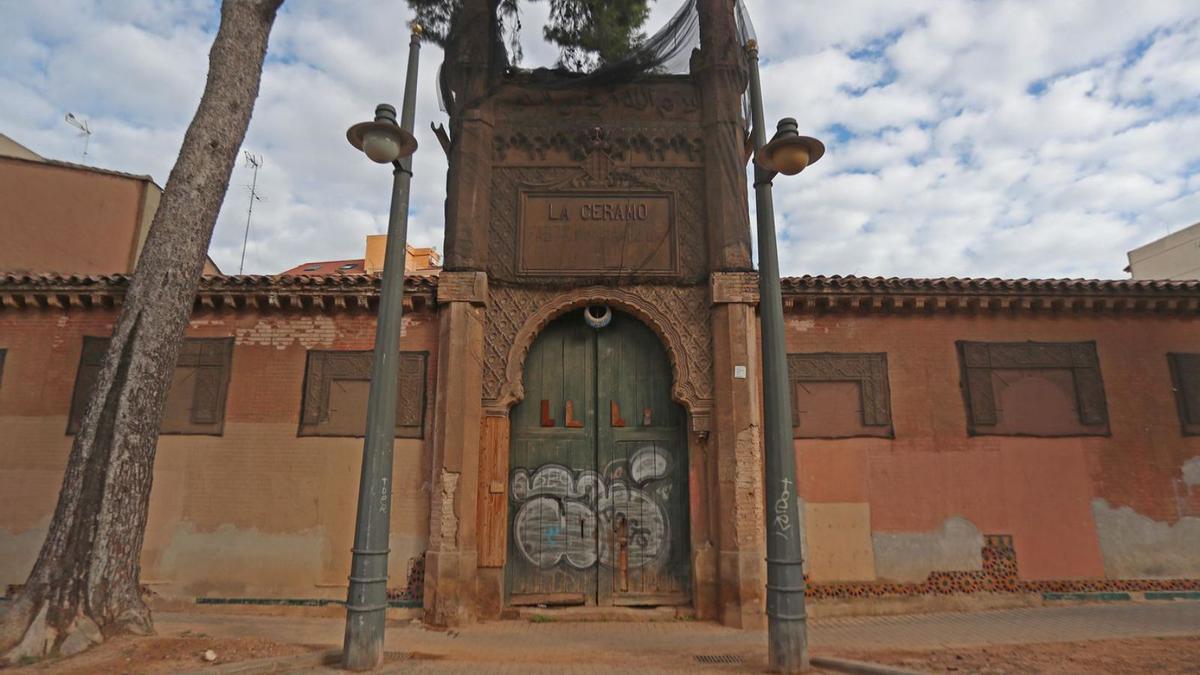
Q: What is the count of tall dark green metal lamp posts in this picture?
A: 2